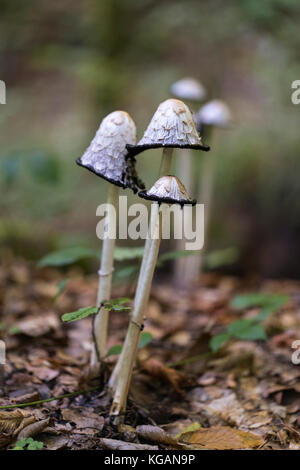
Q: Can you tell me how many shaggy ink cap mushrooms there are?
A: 5